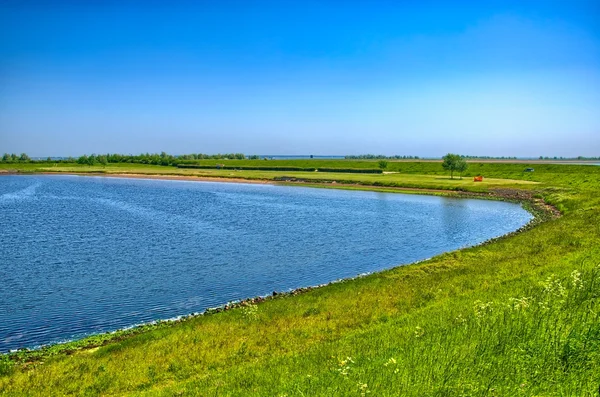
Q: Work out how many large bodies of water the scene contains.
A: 1